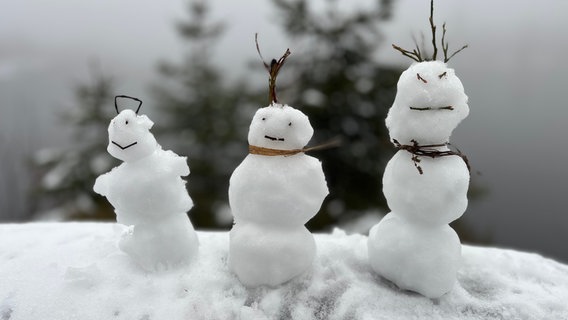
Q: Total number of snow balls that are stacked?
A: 9